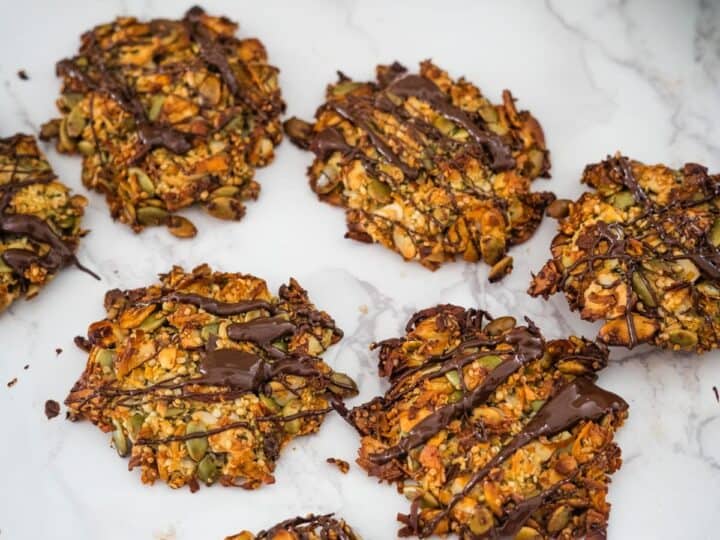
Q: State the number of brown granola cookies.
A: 7